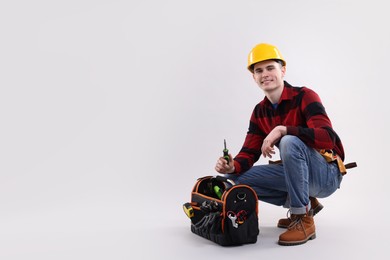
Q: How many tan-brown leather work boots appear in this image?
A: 2